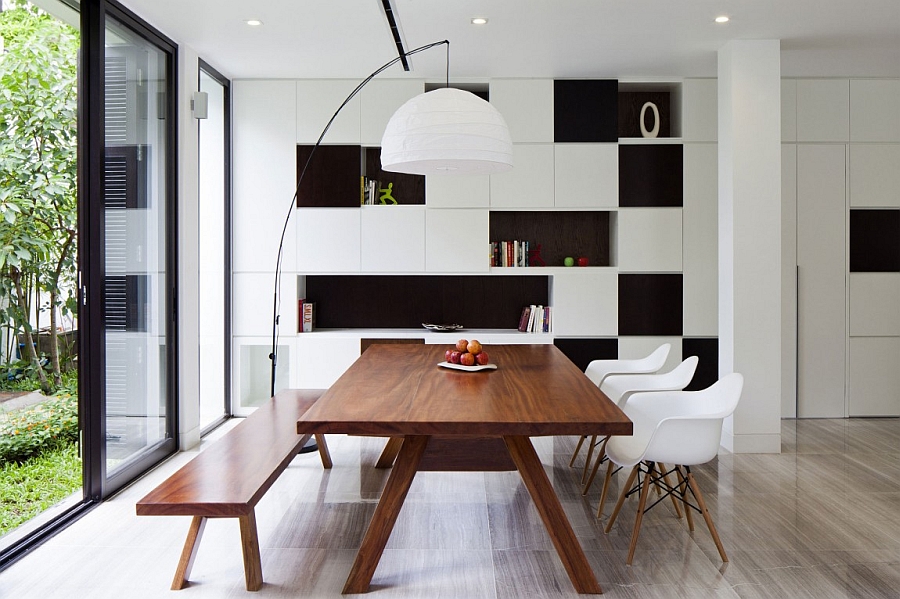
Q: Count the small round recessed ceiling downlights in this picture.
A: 3